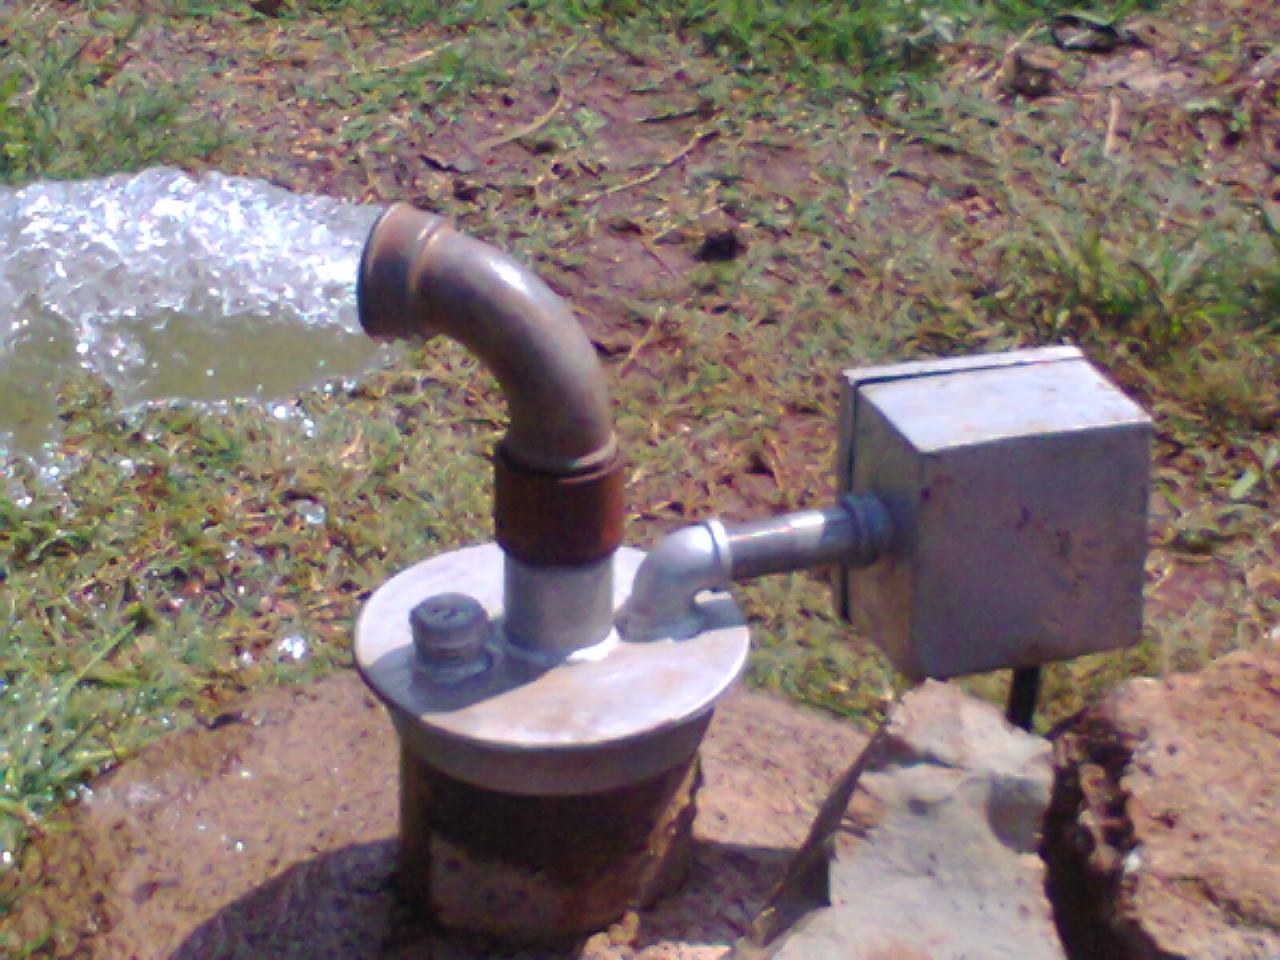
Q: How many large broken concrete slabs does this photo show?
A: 2